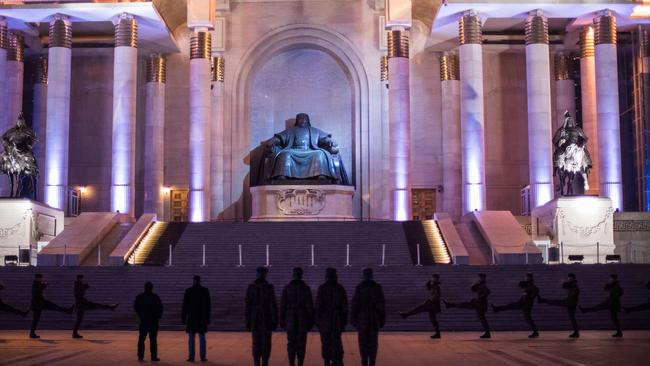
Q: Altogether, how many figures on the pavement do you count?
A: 15